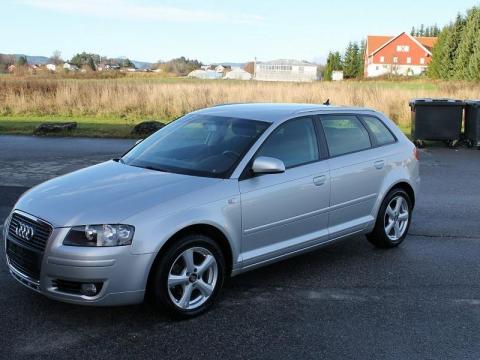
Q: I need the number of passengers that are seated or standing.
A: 0